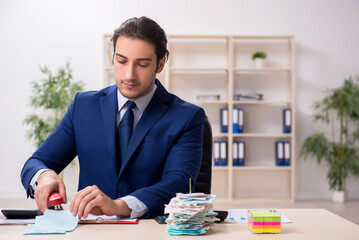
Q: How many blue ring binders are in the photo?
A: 10